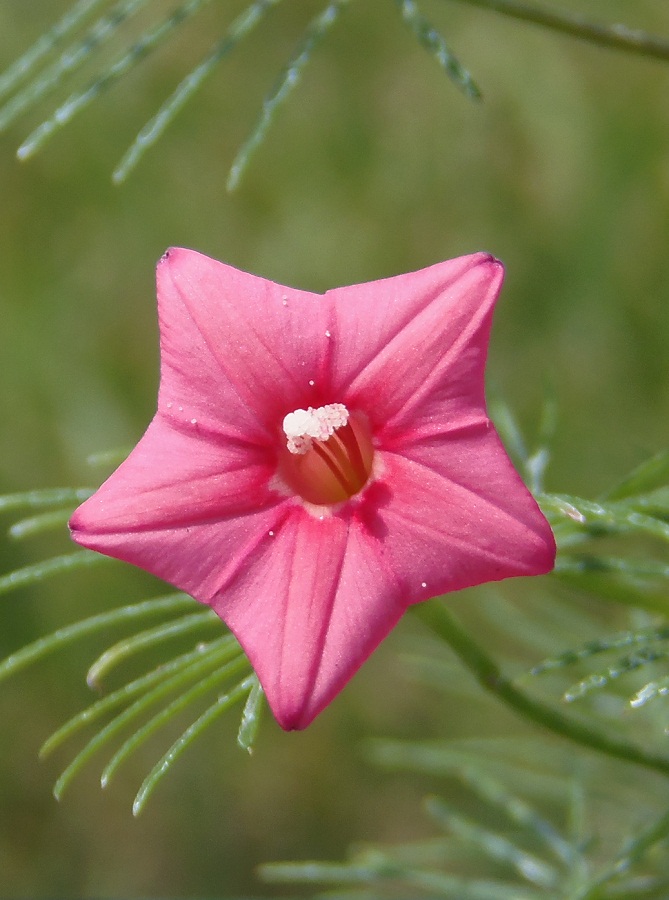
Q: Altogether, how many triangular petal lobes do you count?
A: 5